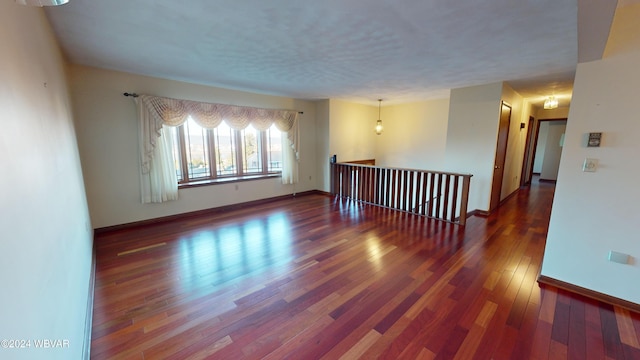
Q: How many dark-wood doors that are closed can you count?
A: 1